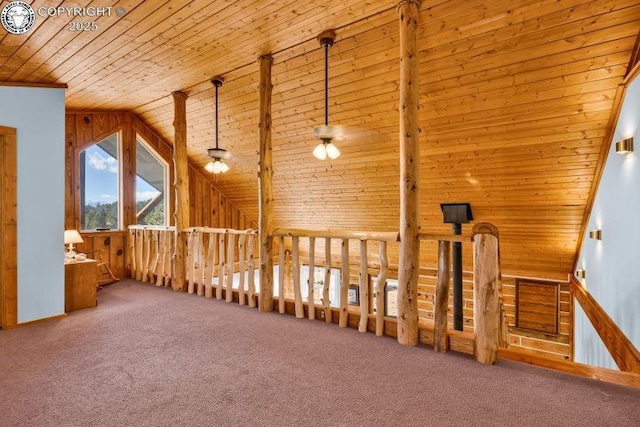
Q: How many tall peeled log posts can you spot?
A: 3